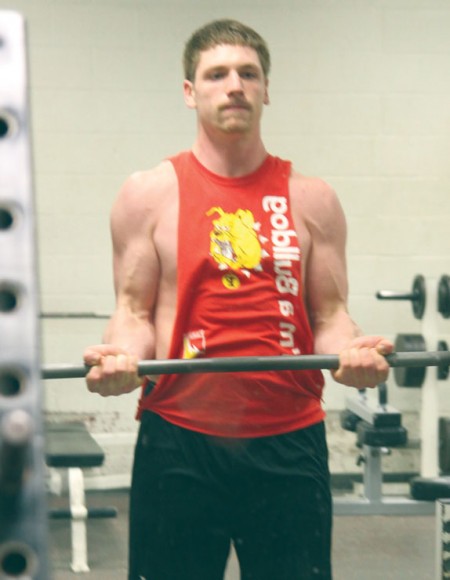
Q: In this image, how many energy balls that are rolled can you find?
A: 0